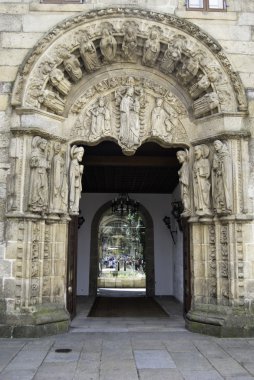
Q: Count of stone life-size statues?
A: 6